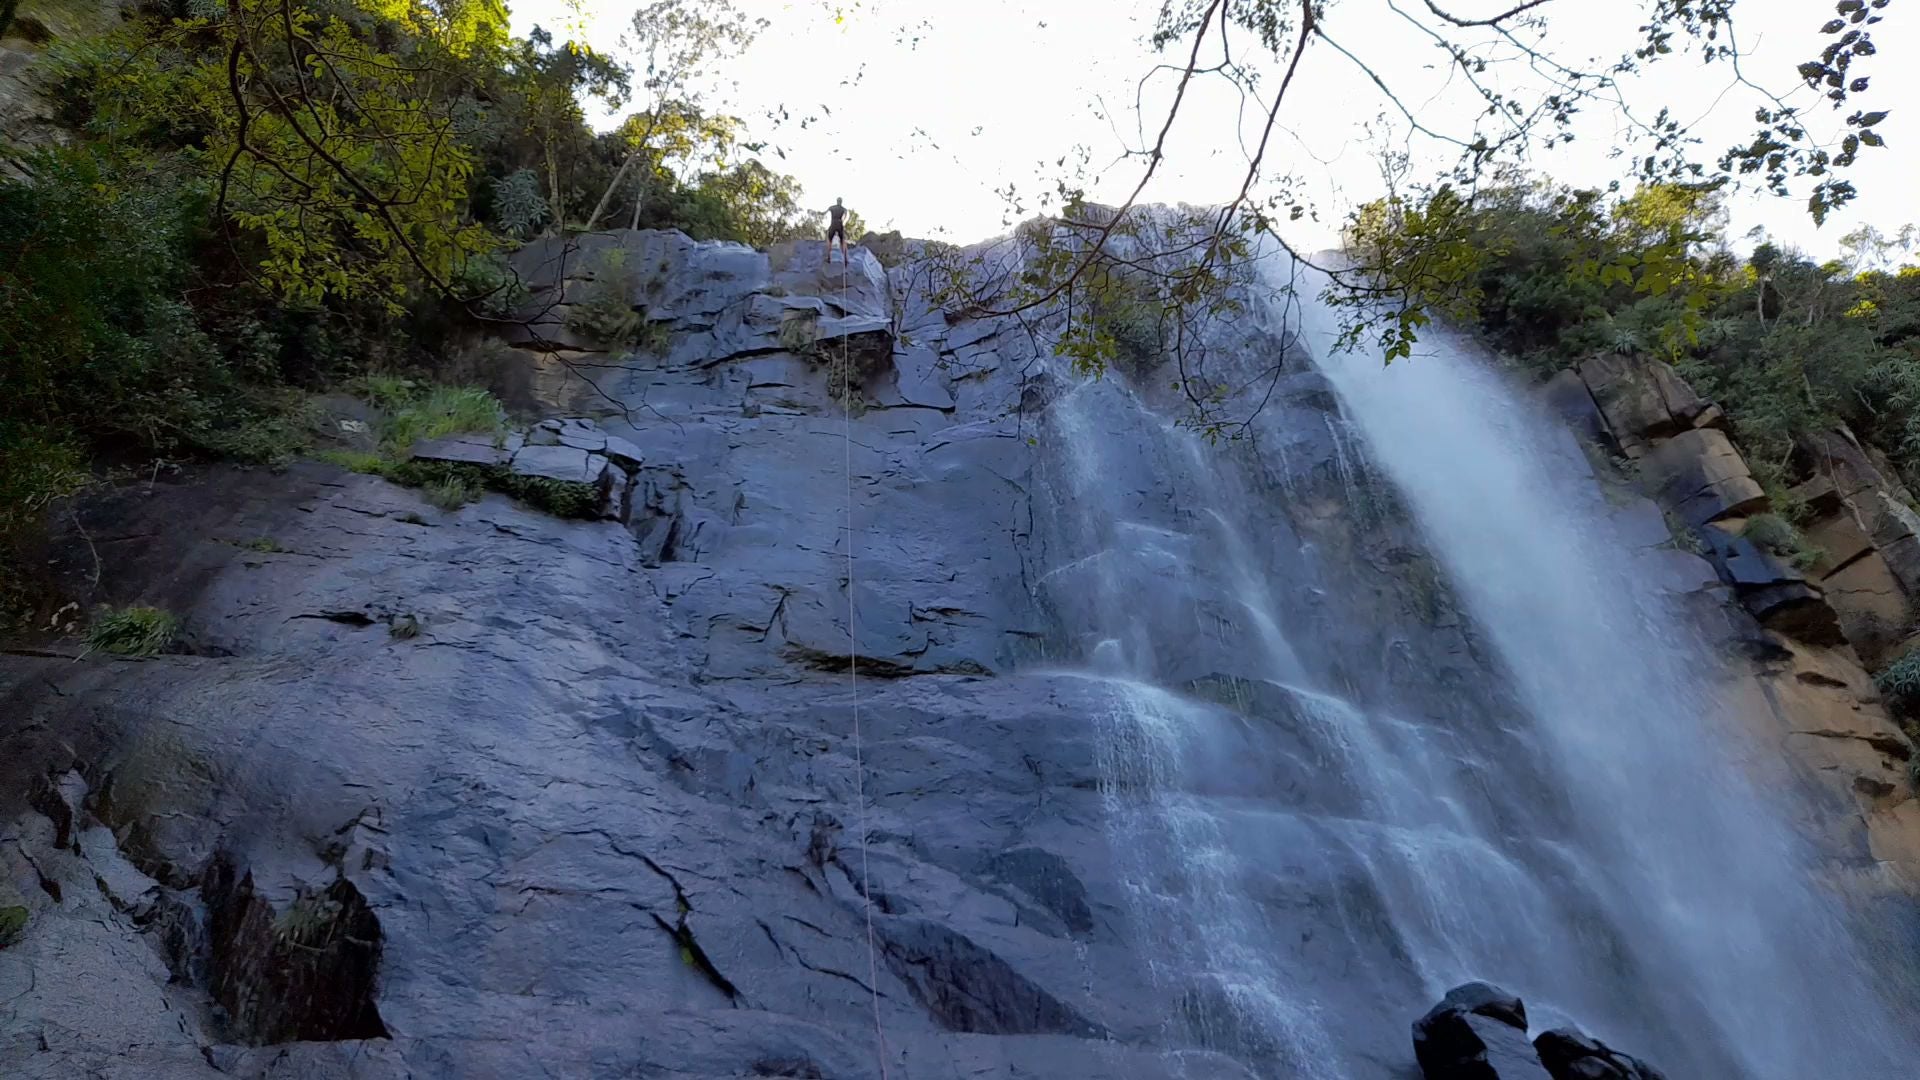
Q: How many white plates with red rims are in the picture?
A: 0